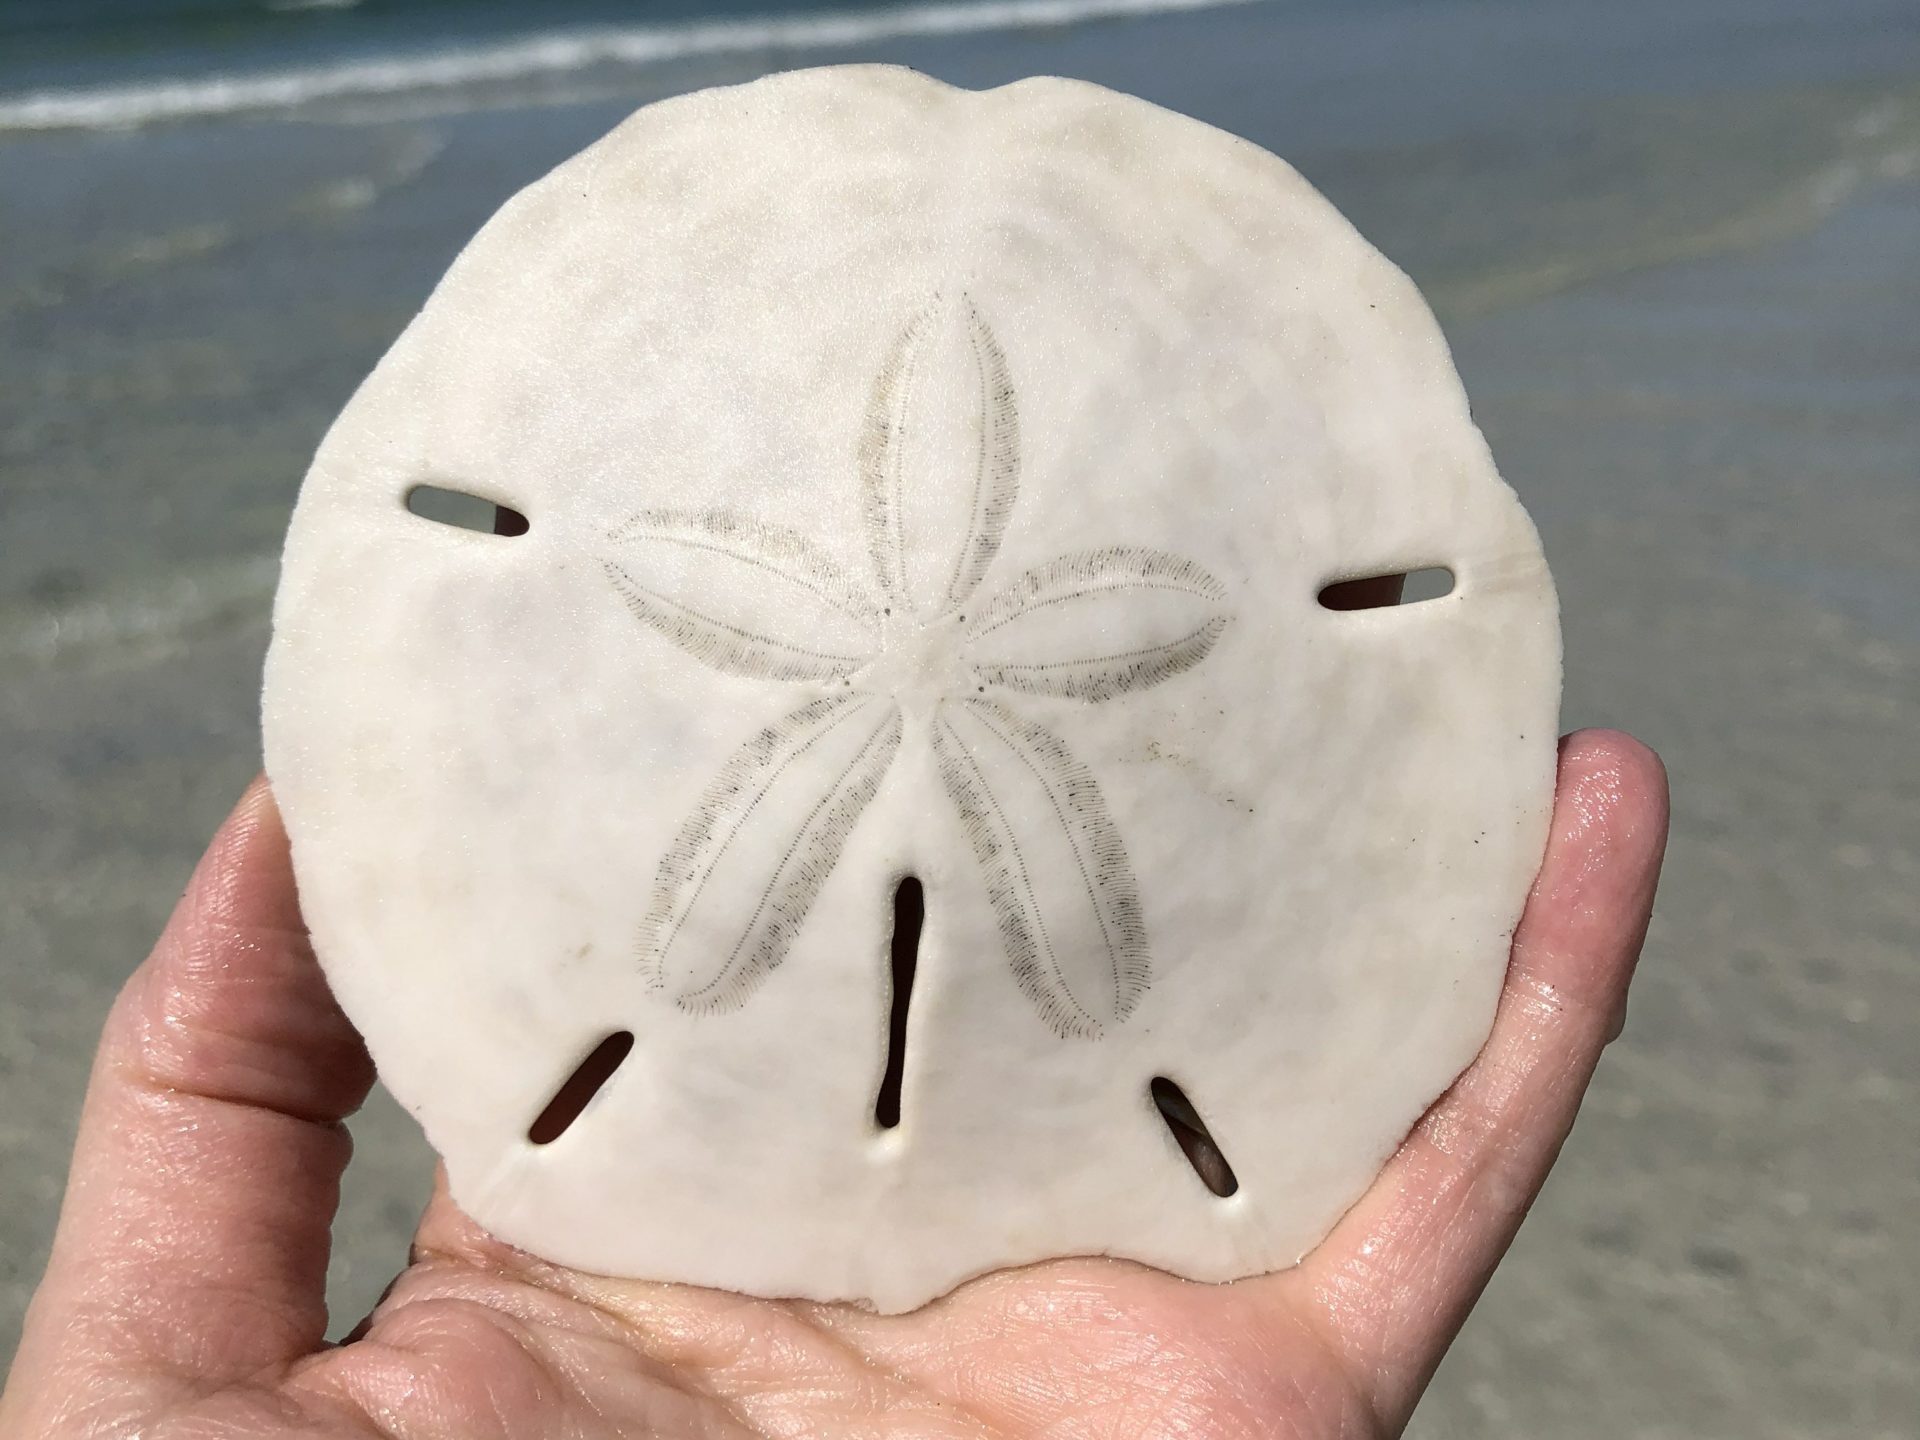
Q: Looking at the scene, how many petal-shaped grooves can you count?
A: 5